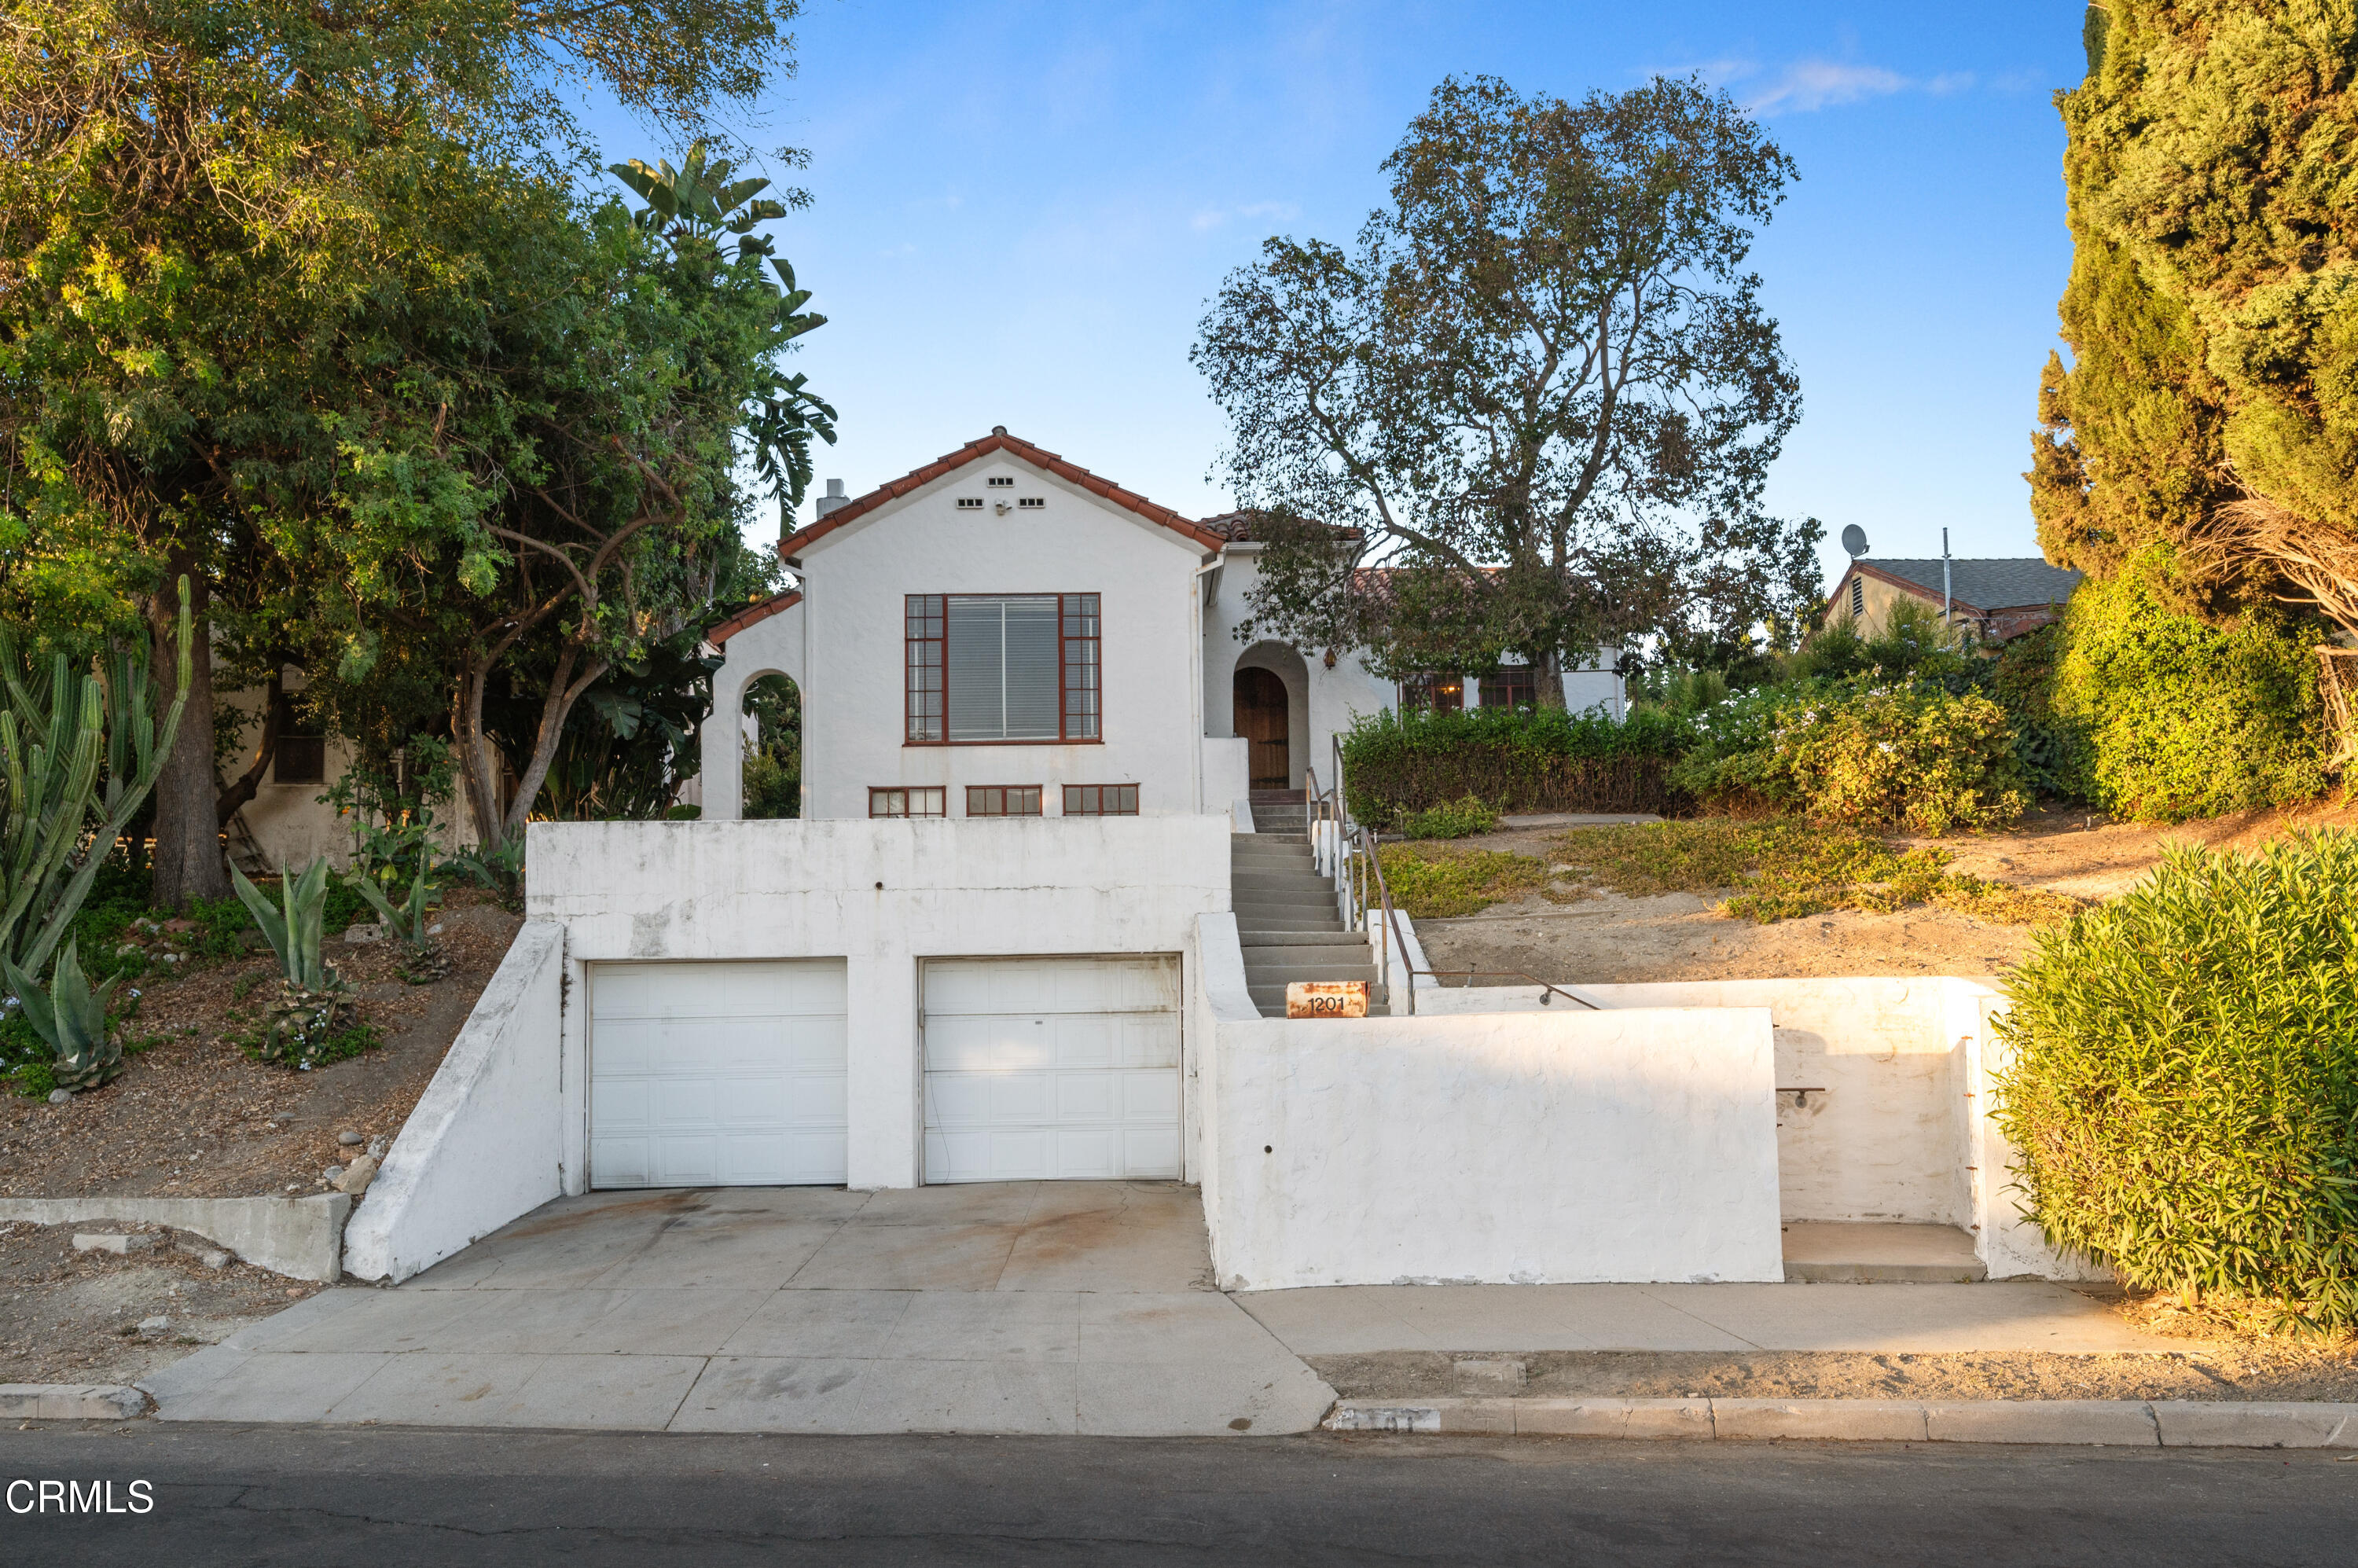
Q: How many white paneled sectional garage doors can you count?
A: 2